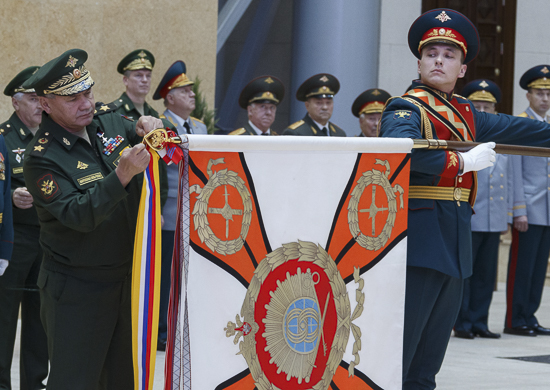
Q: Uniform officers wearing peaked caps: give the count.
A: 10